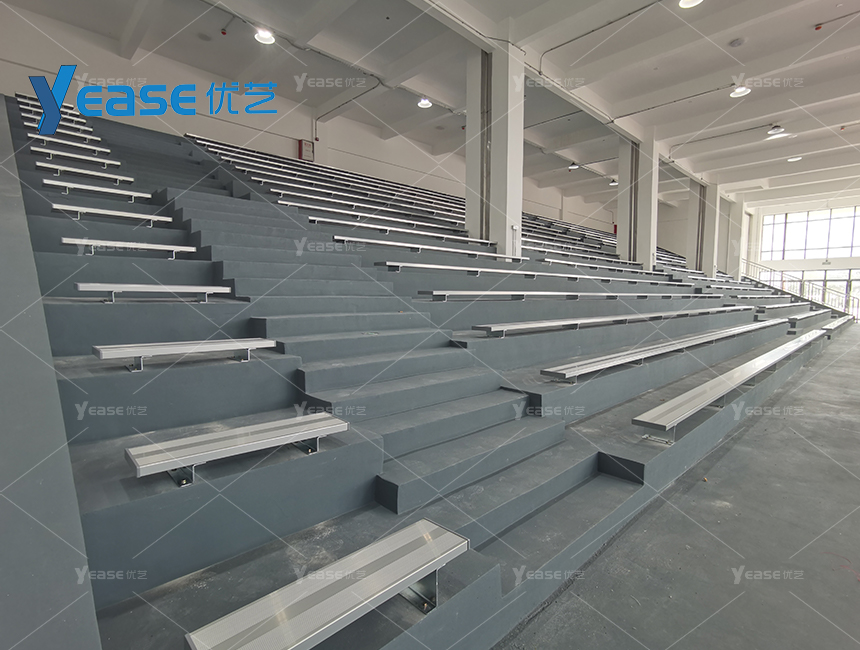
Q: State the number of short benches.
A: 15